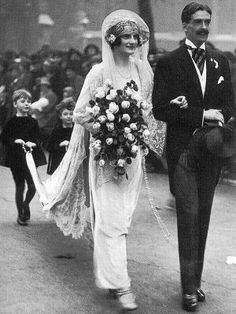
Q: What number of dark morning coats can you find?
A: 1